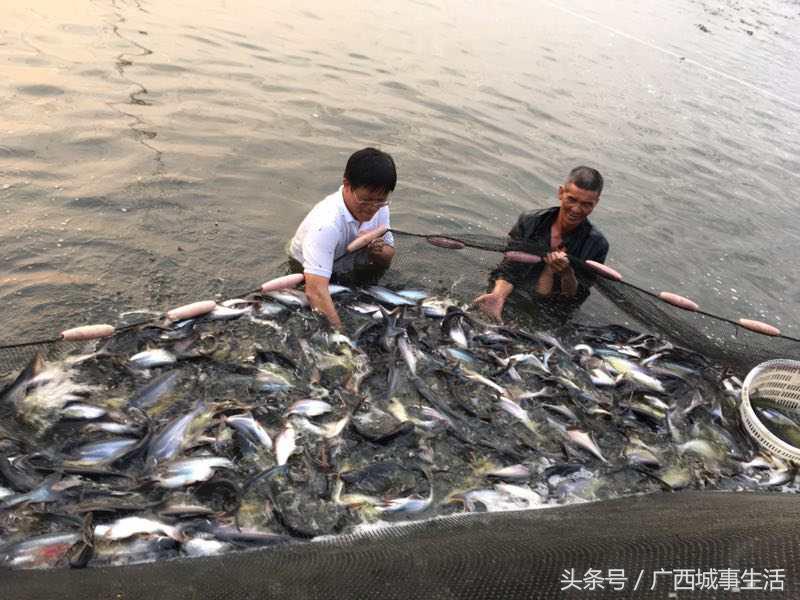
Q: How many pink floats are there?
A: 9